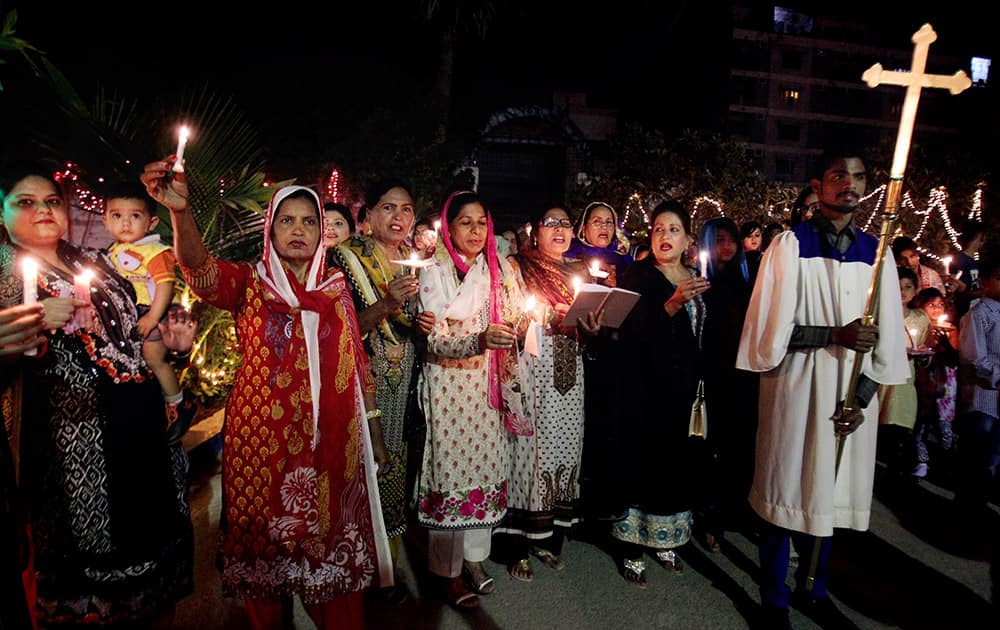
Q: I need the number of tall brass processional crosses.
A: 1